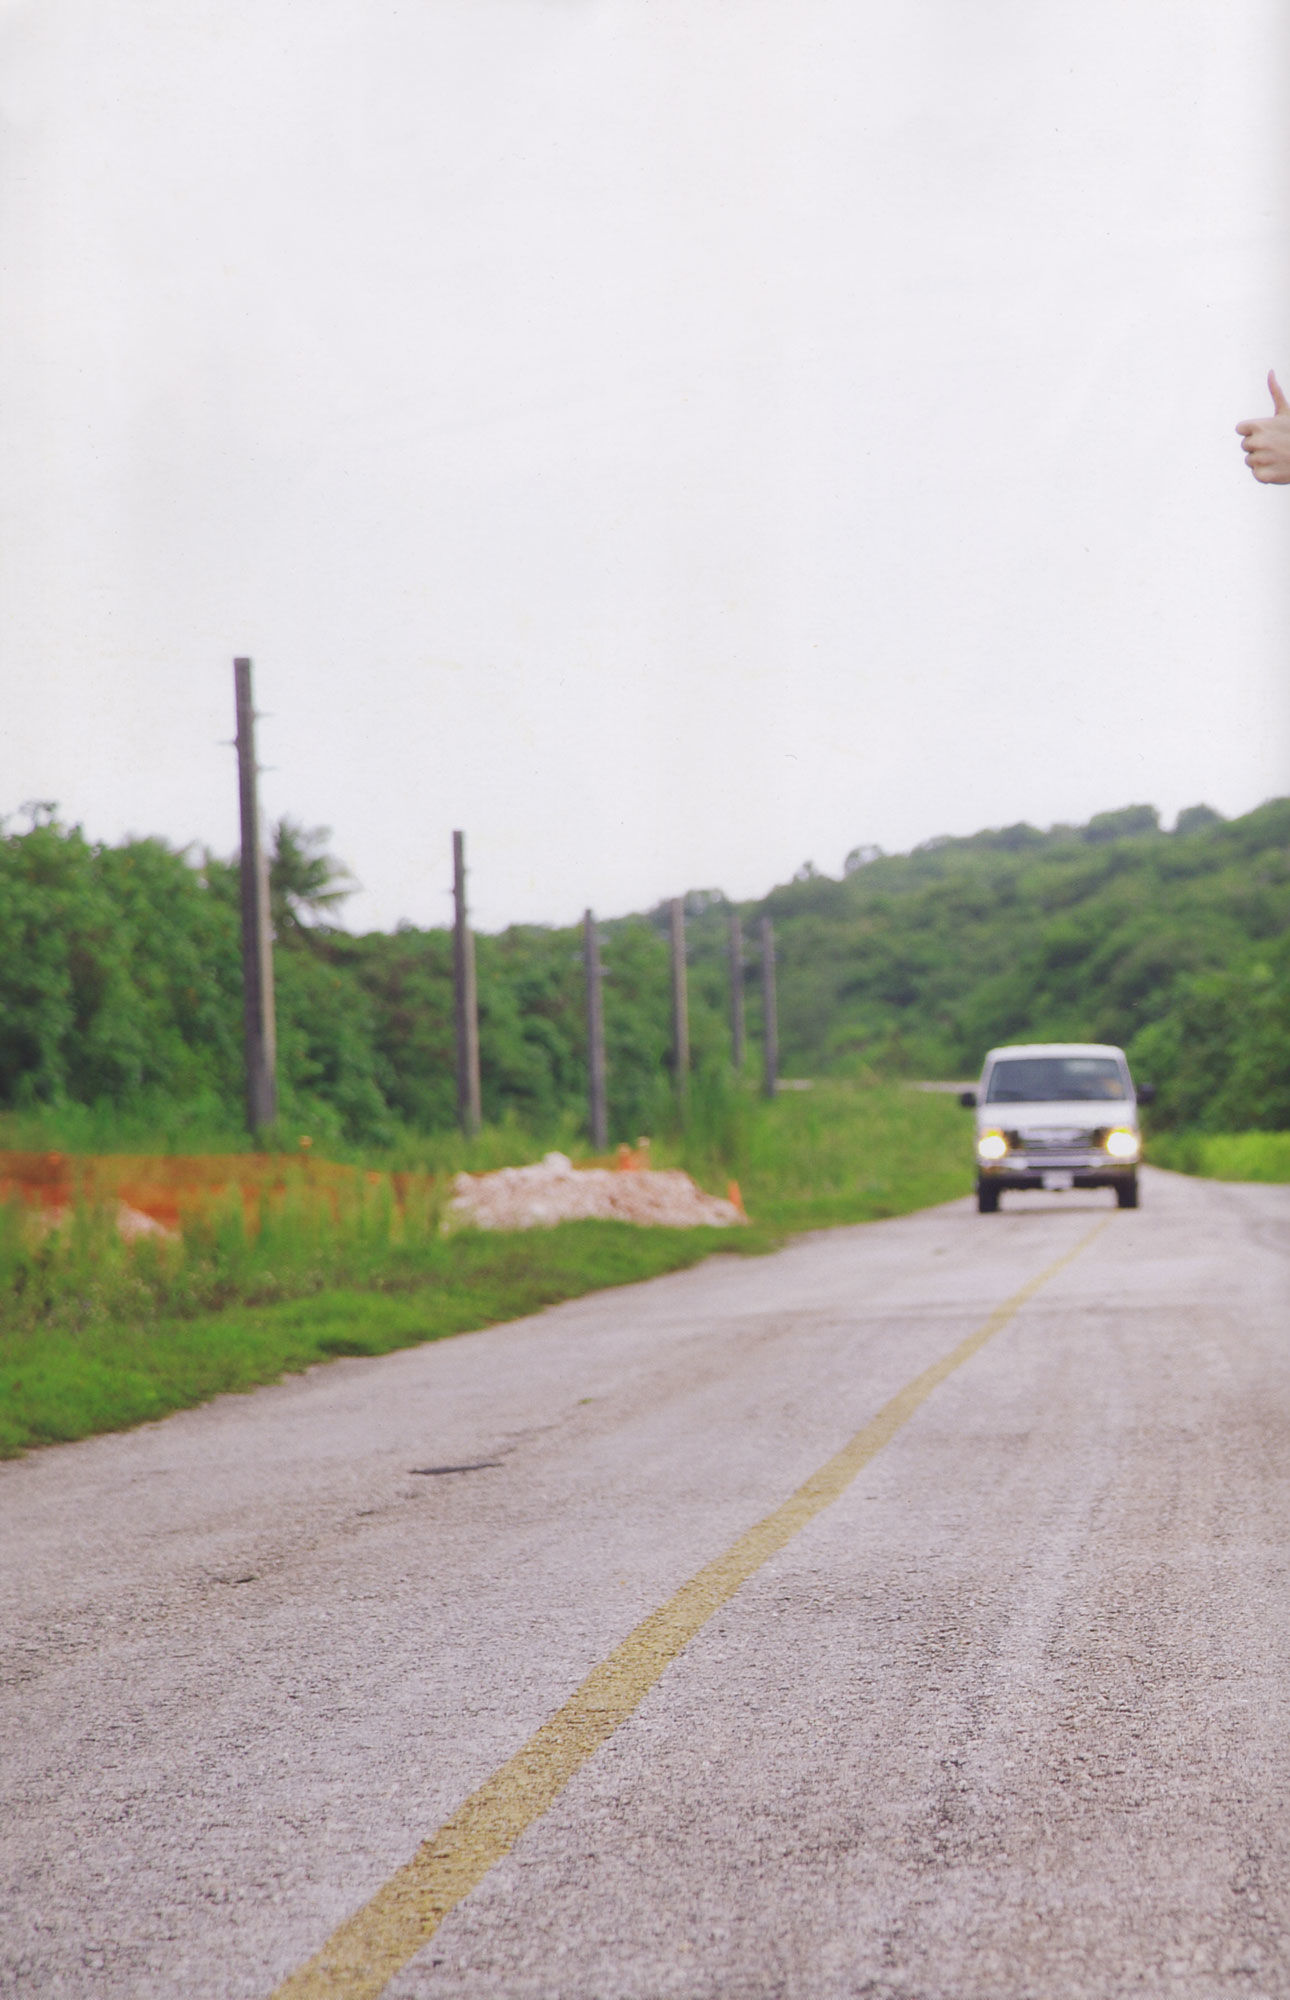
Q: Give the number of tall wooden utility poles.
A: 6